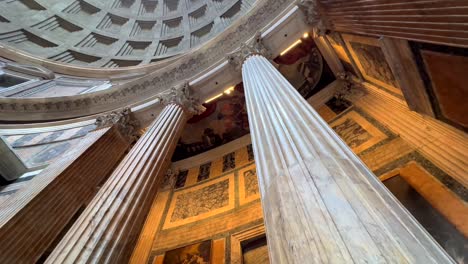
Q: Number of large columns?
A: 2